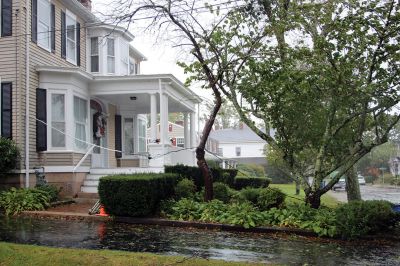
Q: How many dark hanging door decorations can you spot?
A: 1